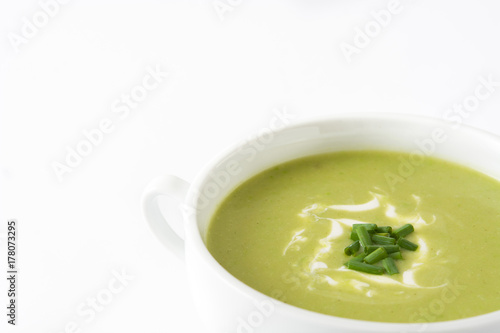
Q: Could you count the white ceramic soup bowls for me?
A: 1